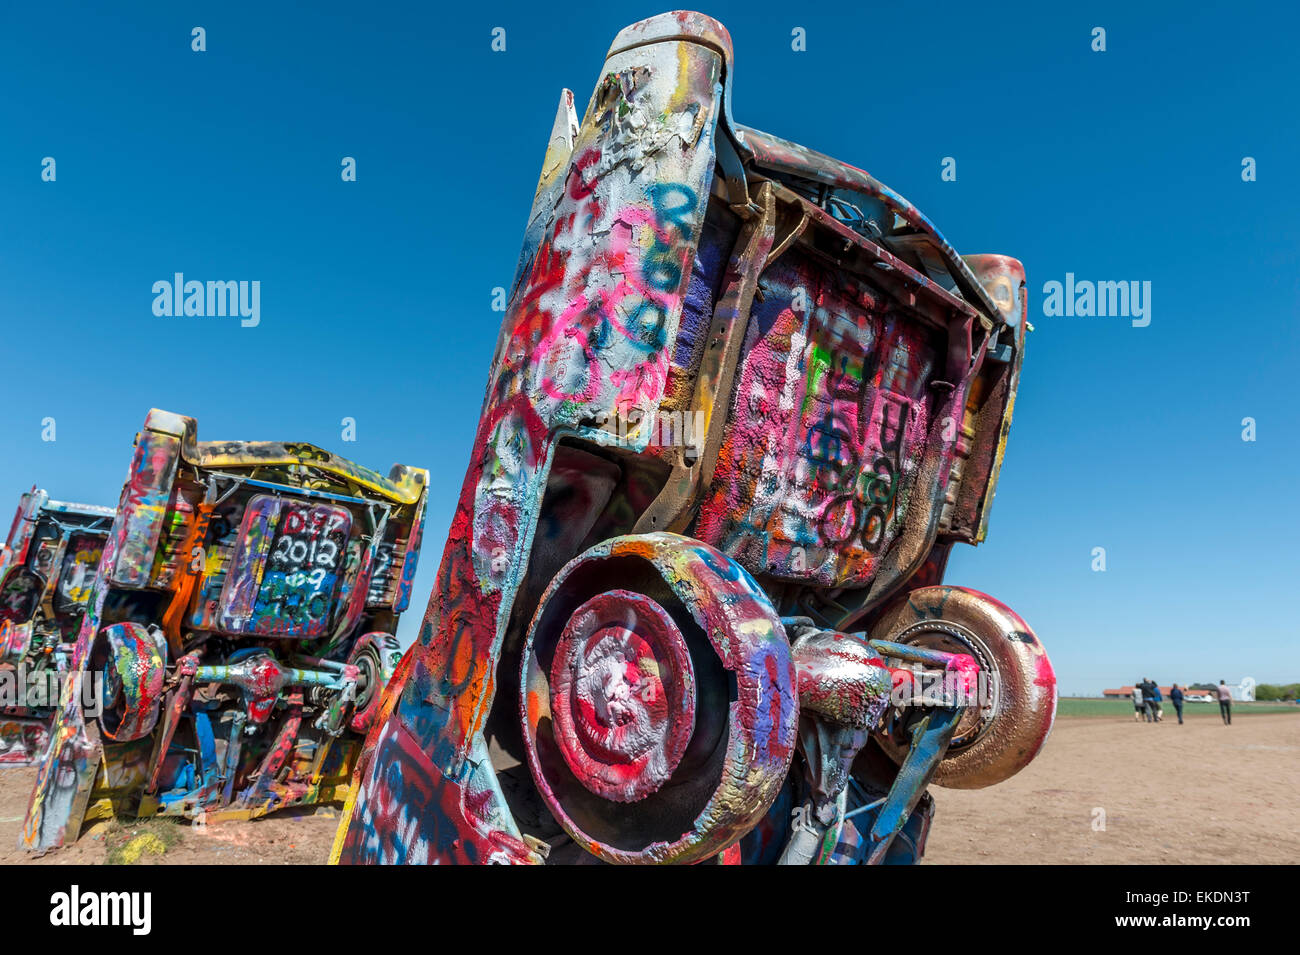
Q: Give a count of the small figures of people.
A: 5